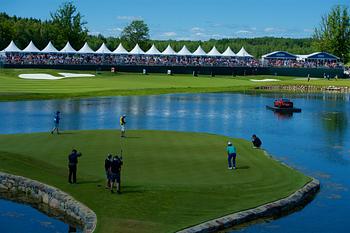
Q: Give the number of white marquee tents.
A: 15